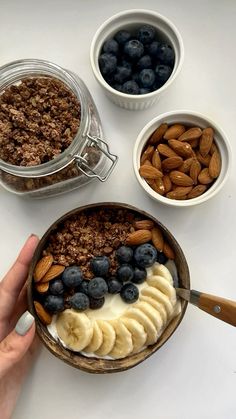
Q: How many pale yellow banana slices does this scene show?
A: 11